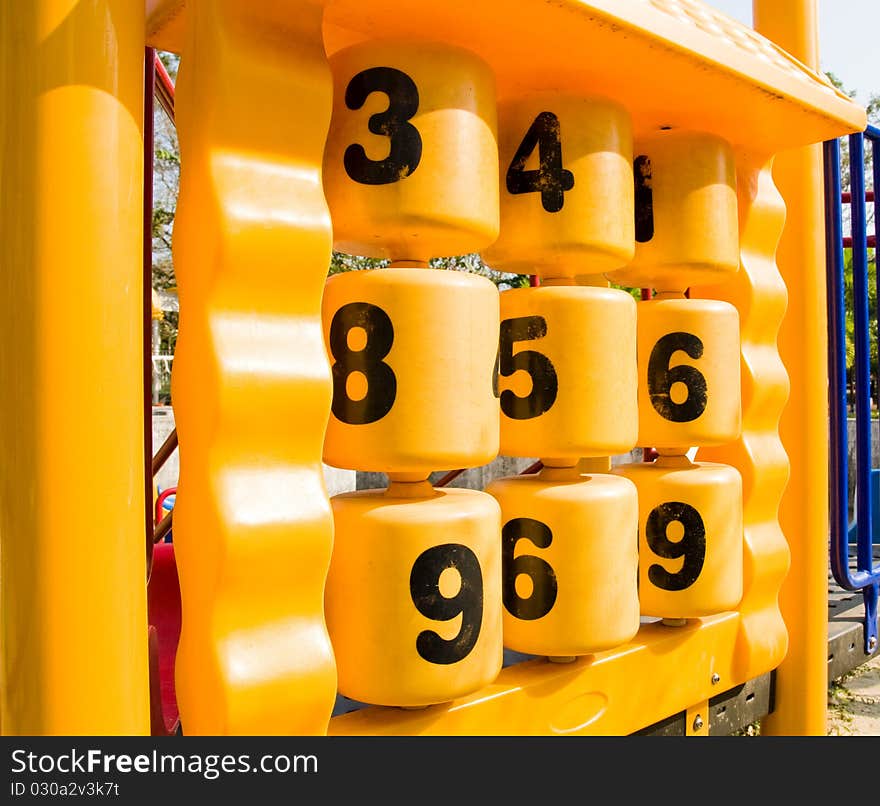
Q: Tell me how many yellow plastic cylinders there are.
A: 9